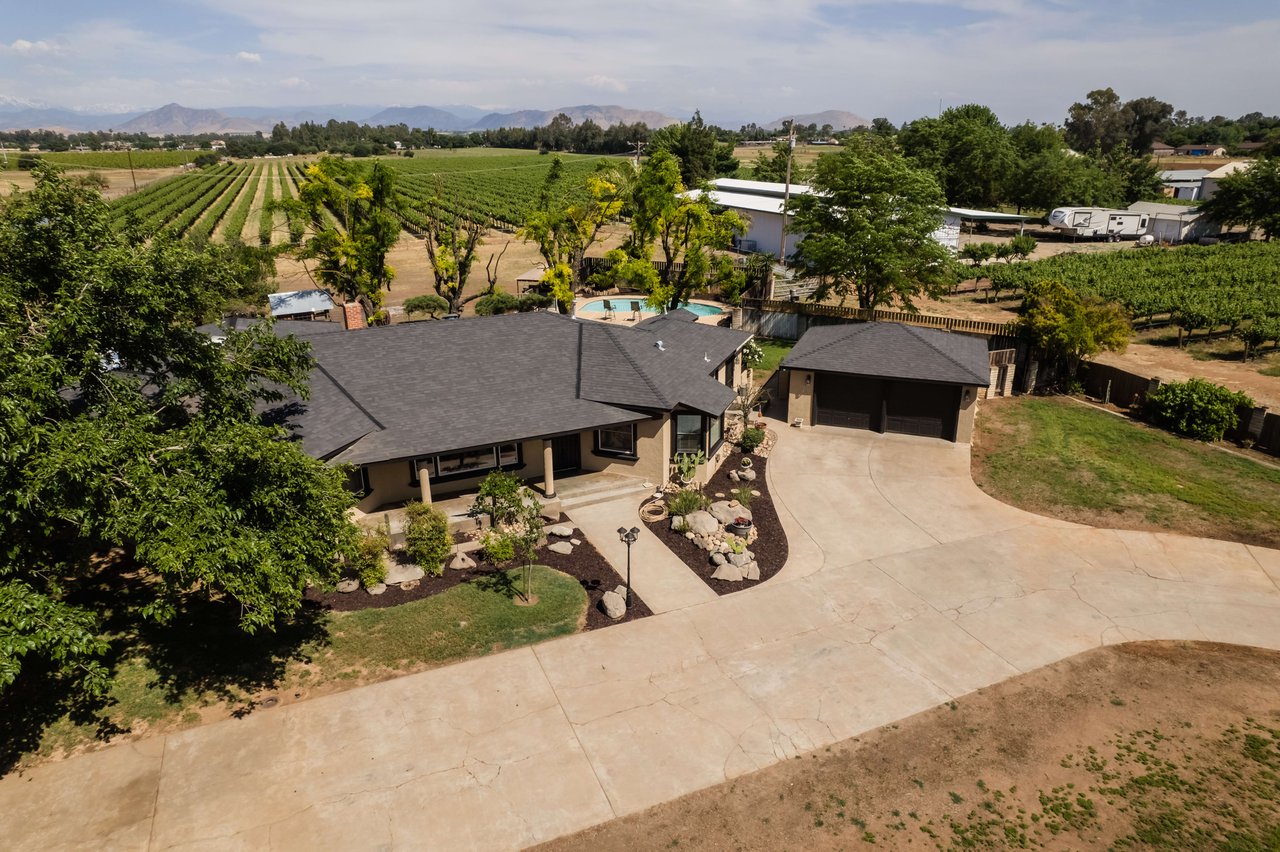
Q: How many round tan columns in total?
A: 2